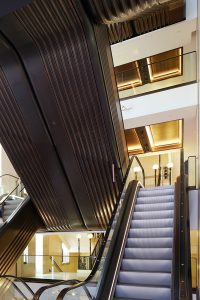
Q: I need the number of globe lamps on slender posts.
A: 5